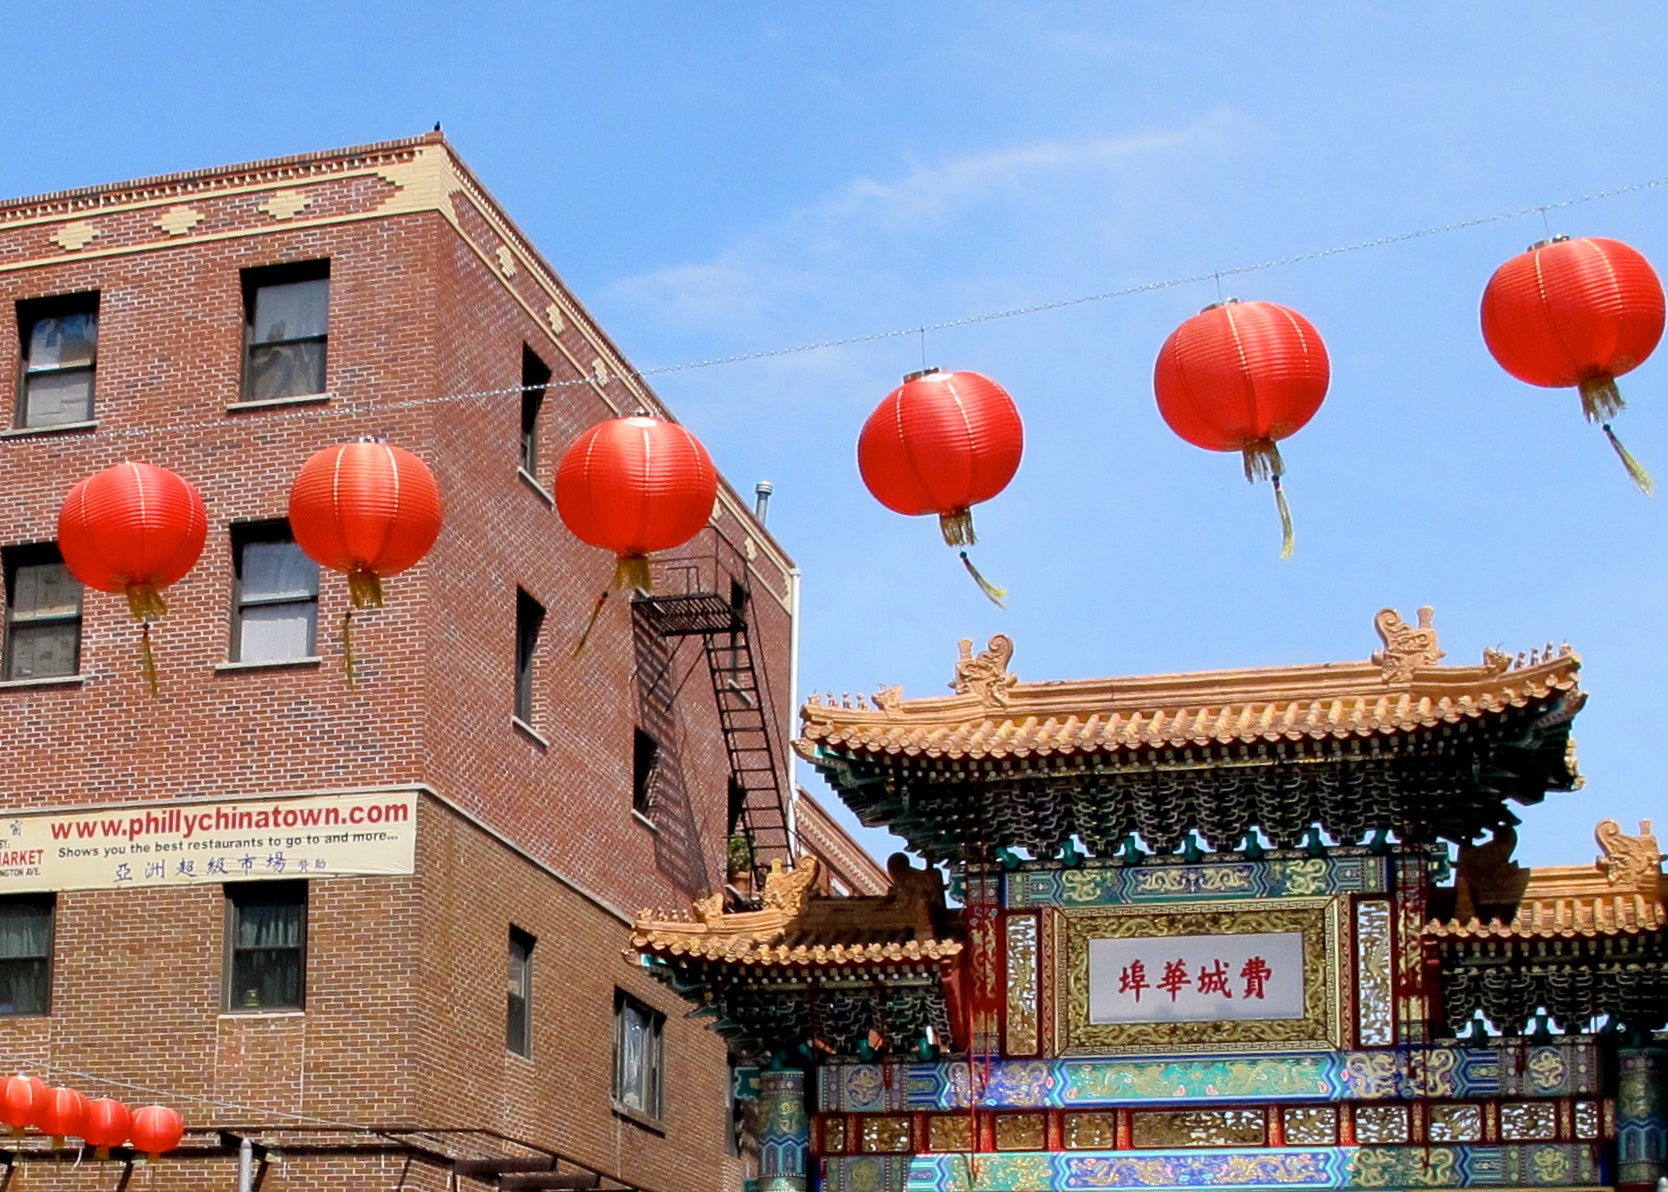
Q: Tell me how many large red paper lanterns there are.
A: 6